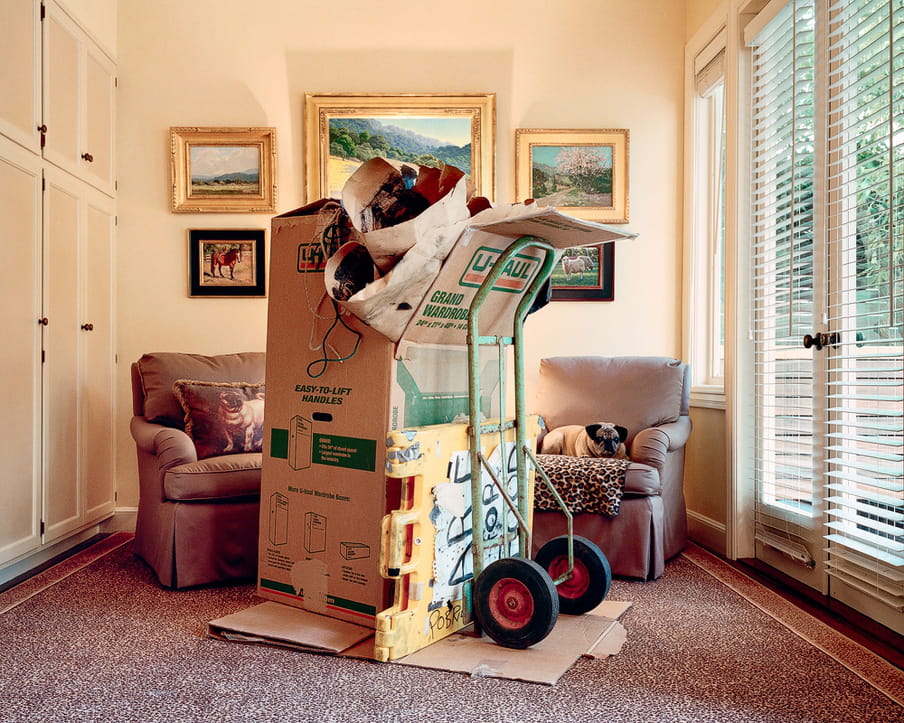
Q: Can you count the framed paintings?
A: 5